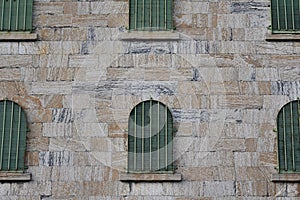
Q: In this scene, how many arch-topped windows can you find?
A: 3